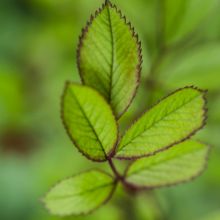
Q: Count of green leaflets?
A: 5